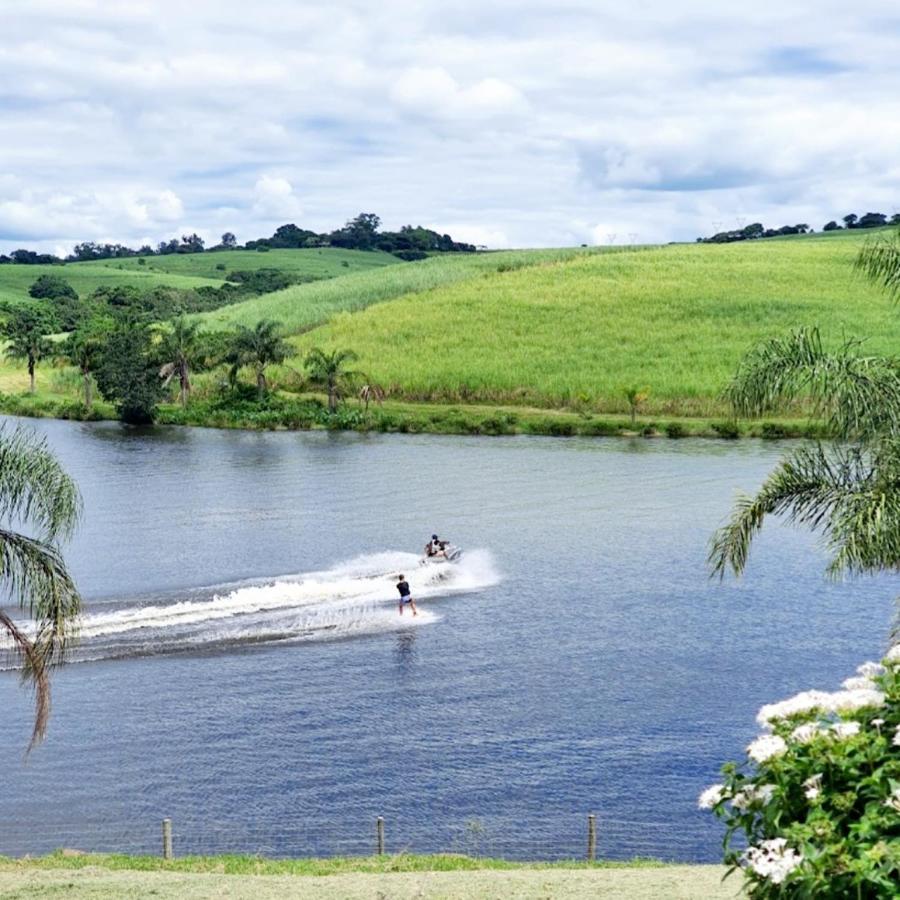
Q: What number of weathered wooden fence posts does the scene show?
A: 3